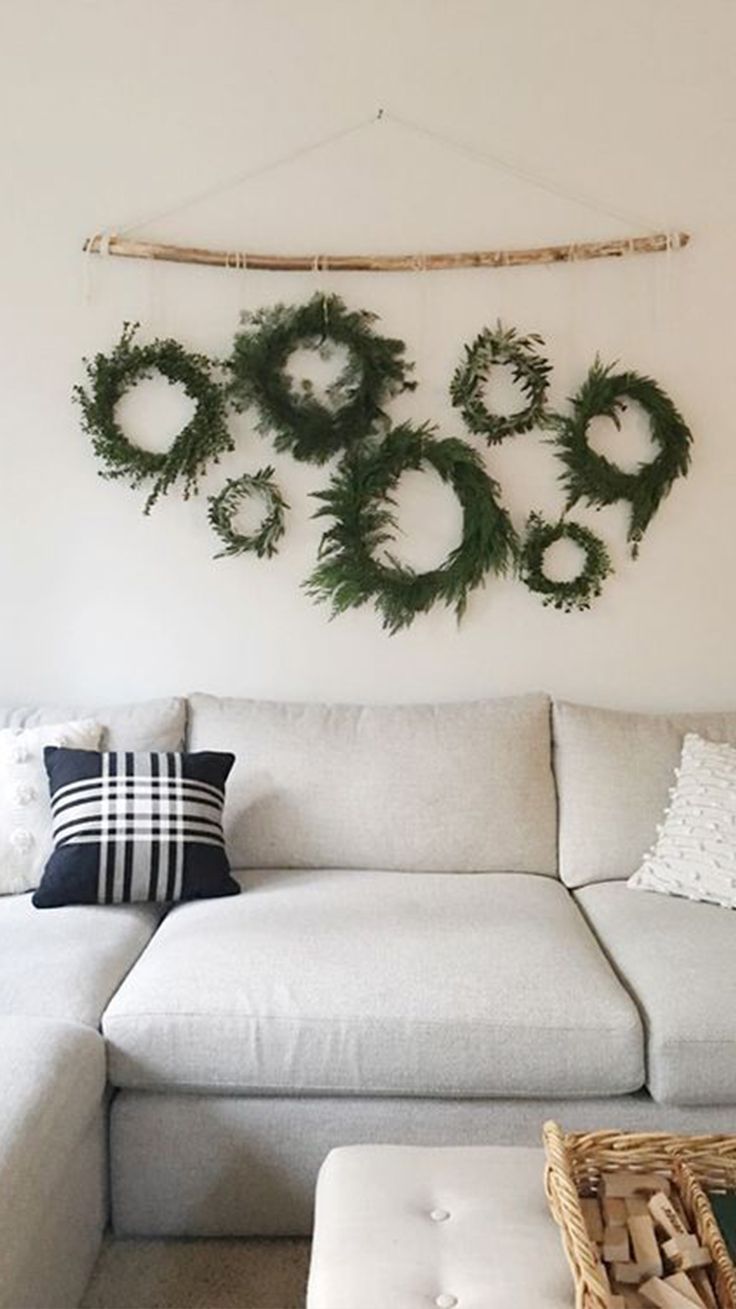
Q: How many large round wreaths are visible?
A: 4